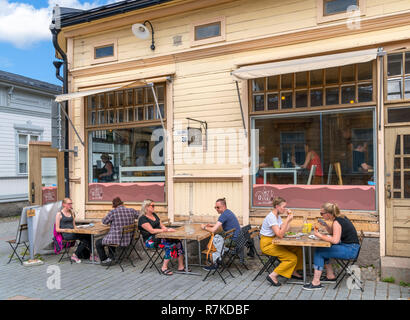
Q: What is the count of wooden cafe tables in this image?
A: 3